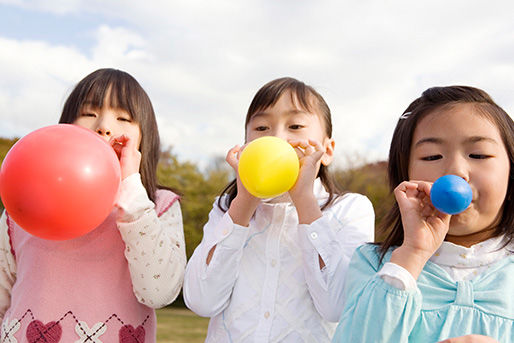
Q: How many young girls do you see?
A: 3